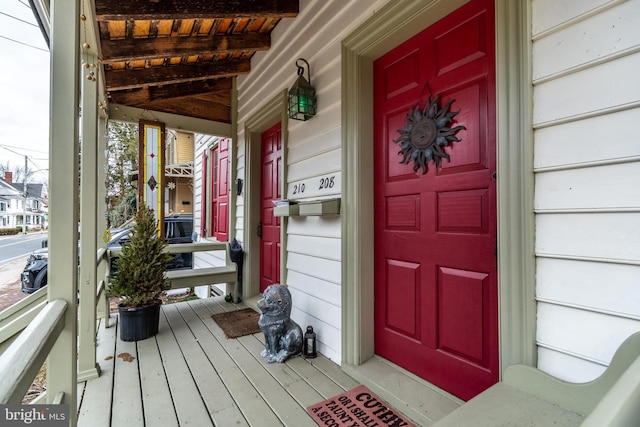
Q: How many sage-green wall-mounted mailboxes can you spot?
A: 2